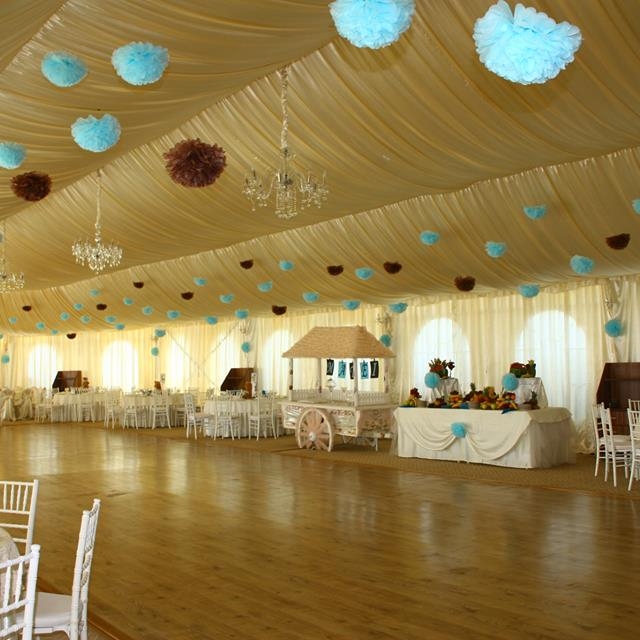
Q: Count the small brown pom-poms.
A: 11